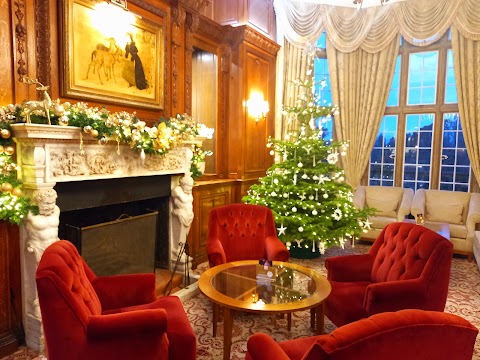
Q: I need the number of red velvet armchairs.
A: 4